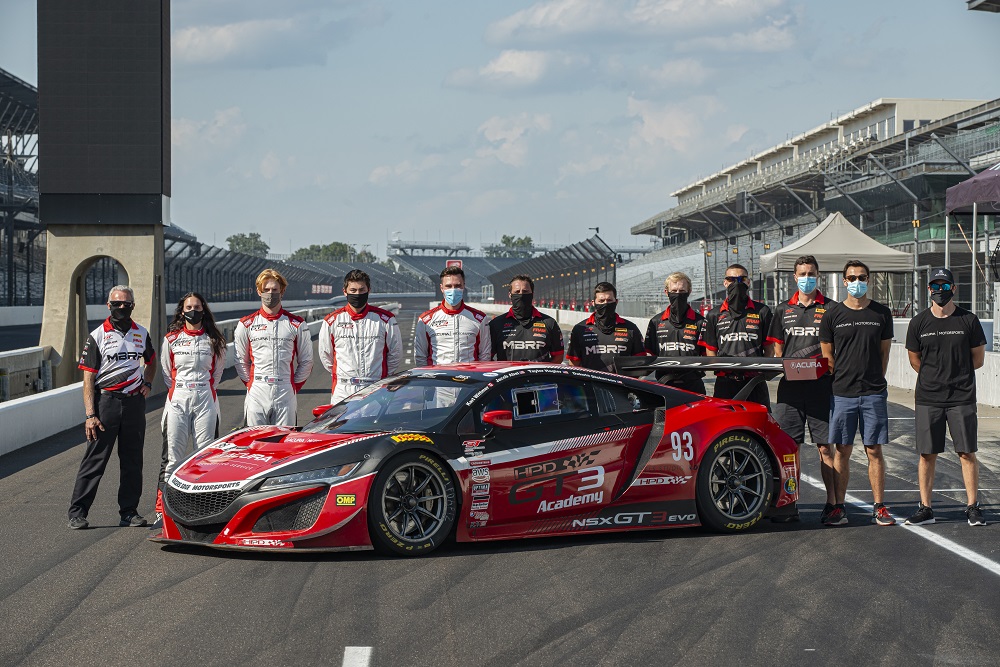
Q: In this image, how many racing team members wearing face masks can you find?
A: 12